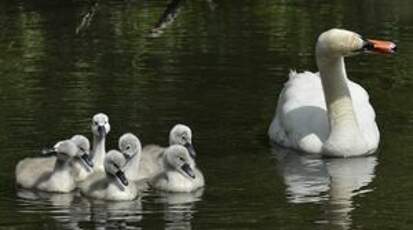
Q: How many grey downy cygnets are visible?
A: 7